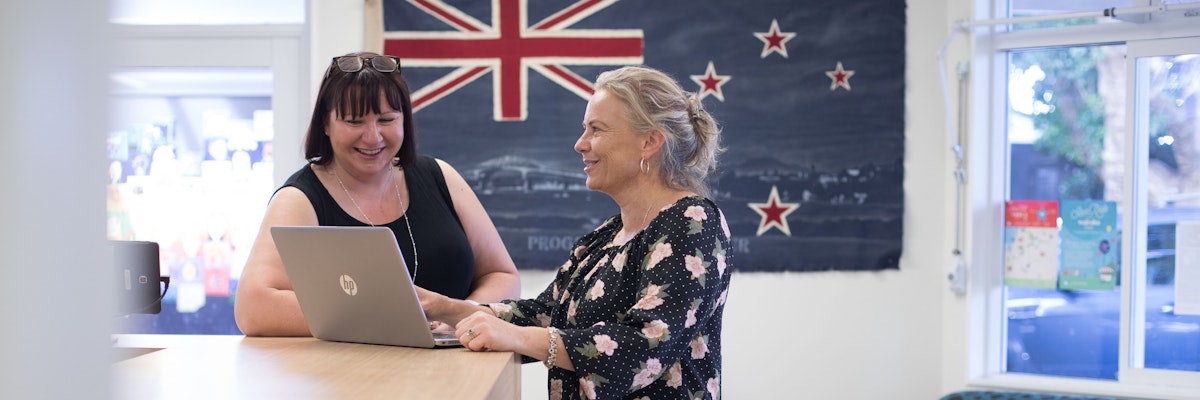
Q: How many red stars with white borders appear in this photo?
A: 4